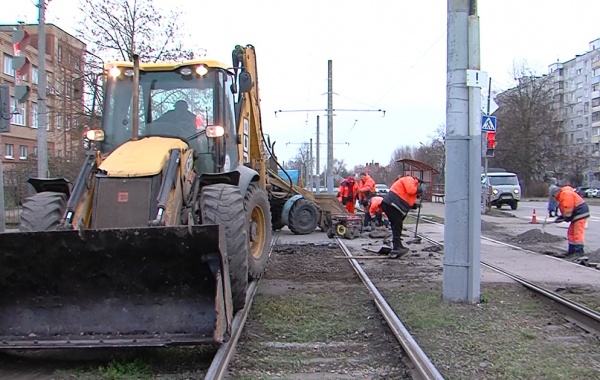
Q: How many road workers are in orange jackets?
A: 5